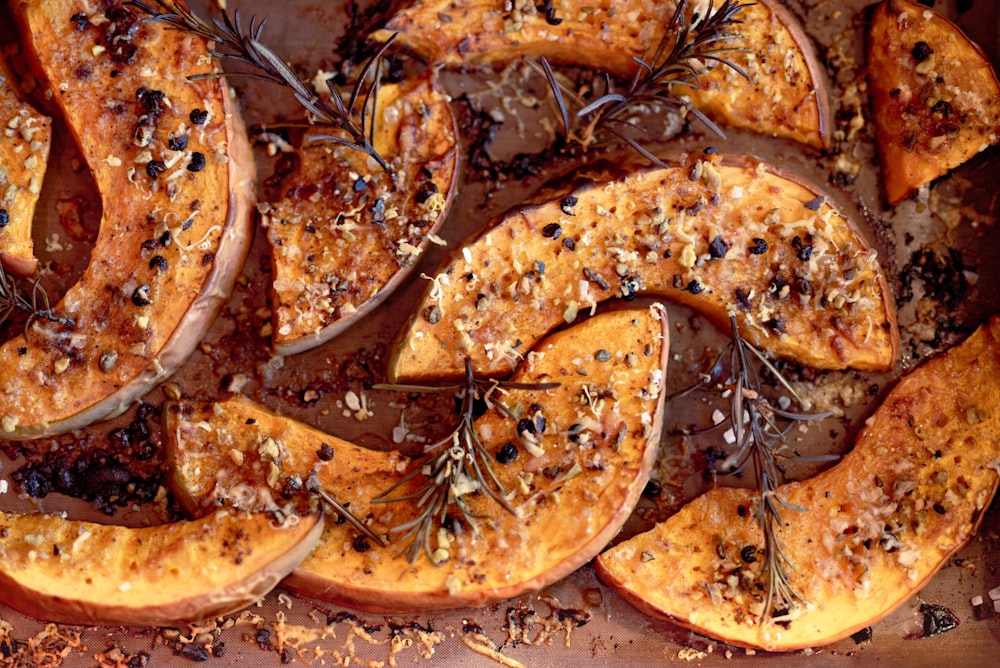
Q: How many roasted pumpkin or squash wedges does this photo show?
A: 9